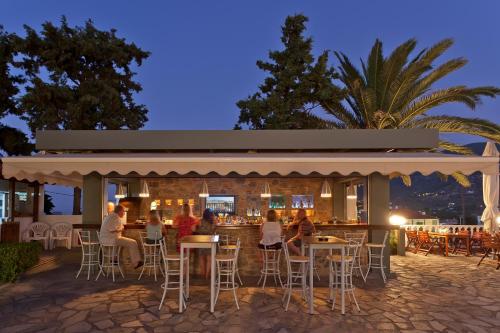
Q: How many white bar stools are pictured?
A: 12